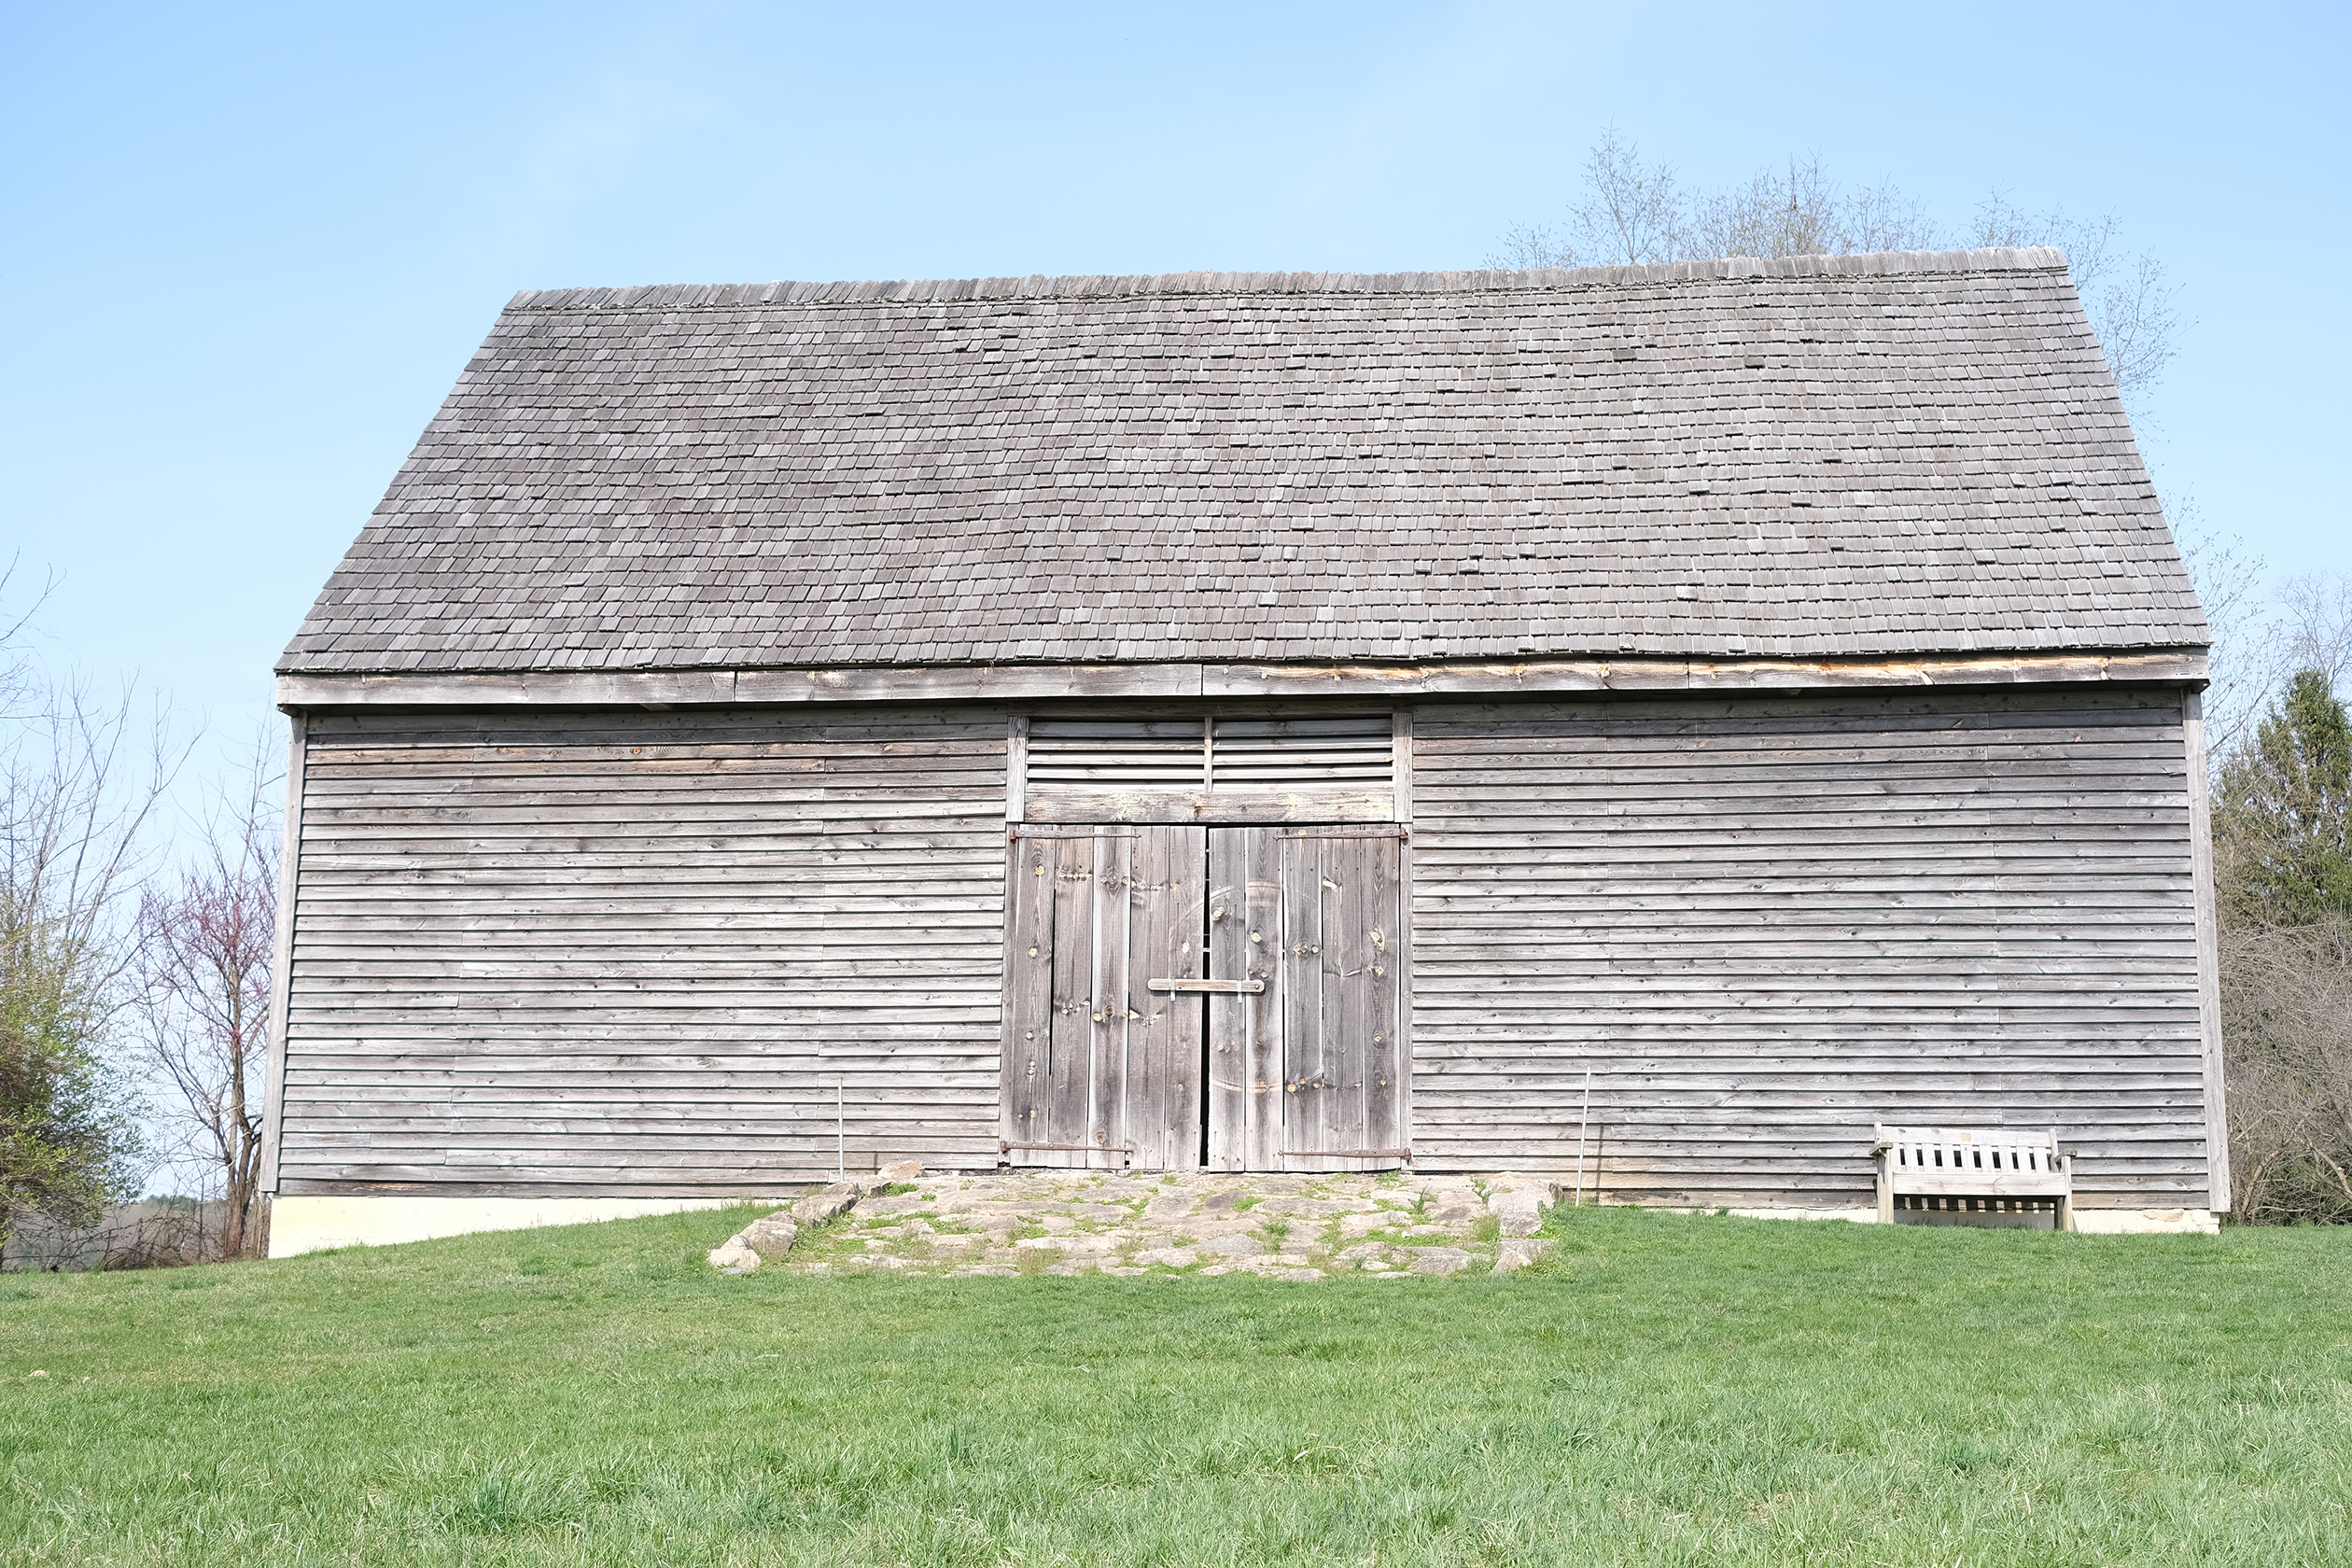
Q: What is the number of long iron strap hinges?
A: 4